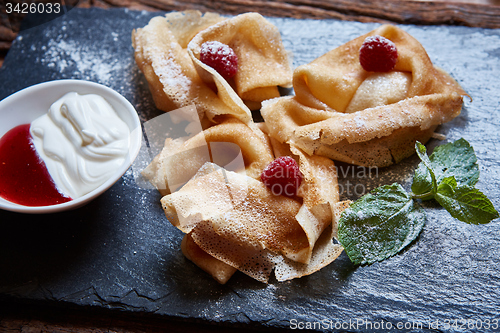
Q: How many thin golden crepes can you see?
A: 3